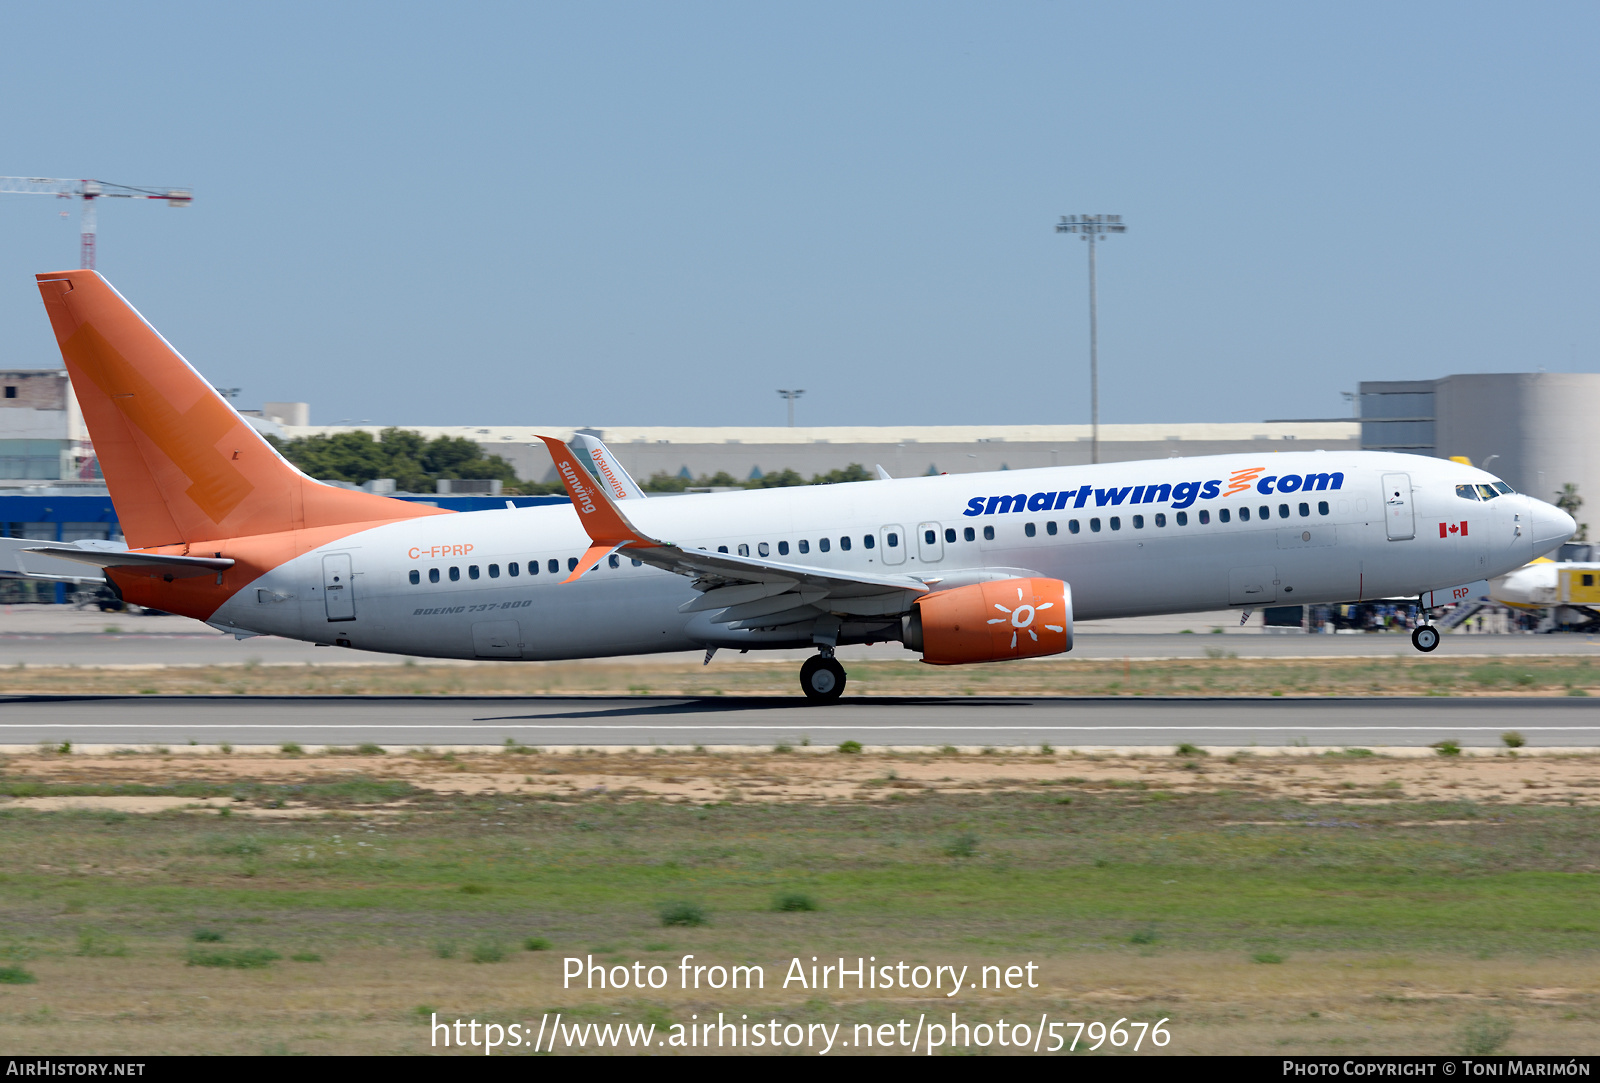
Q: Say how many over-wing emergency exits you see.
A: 2